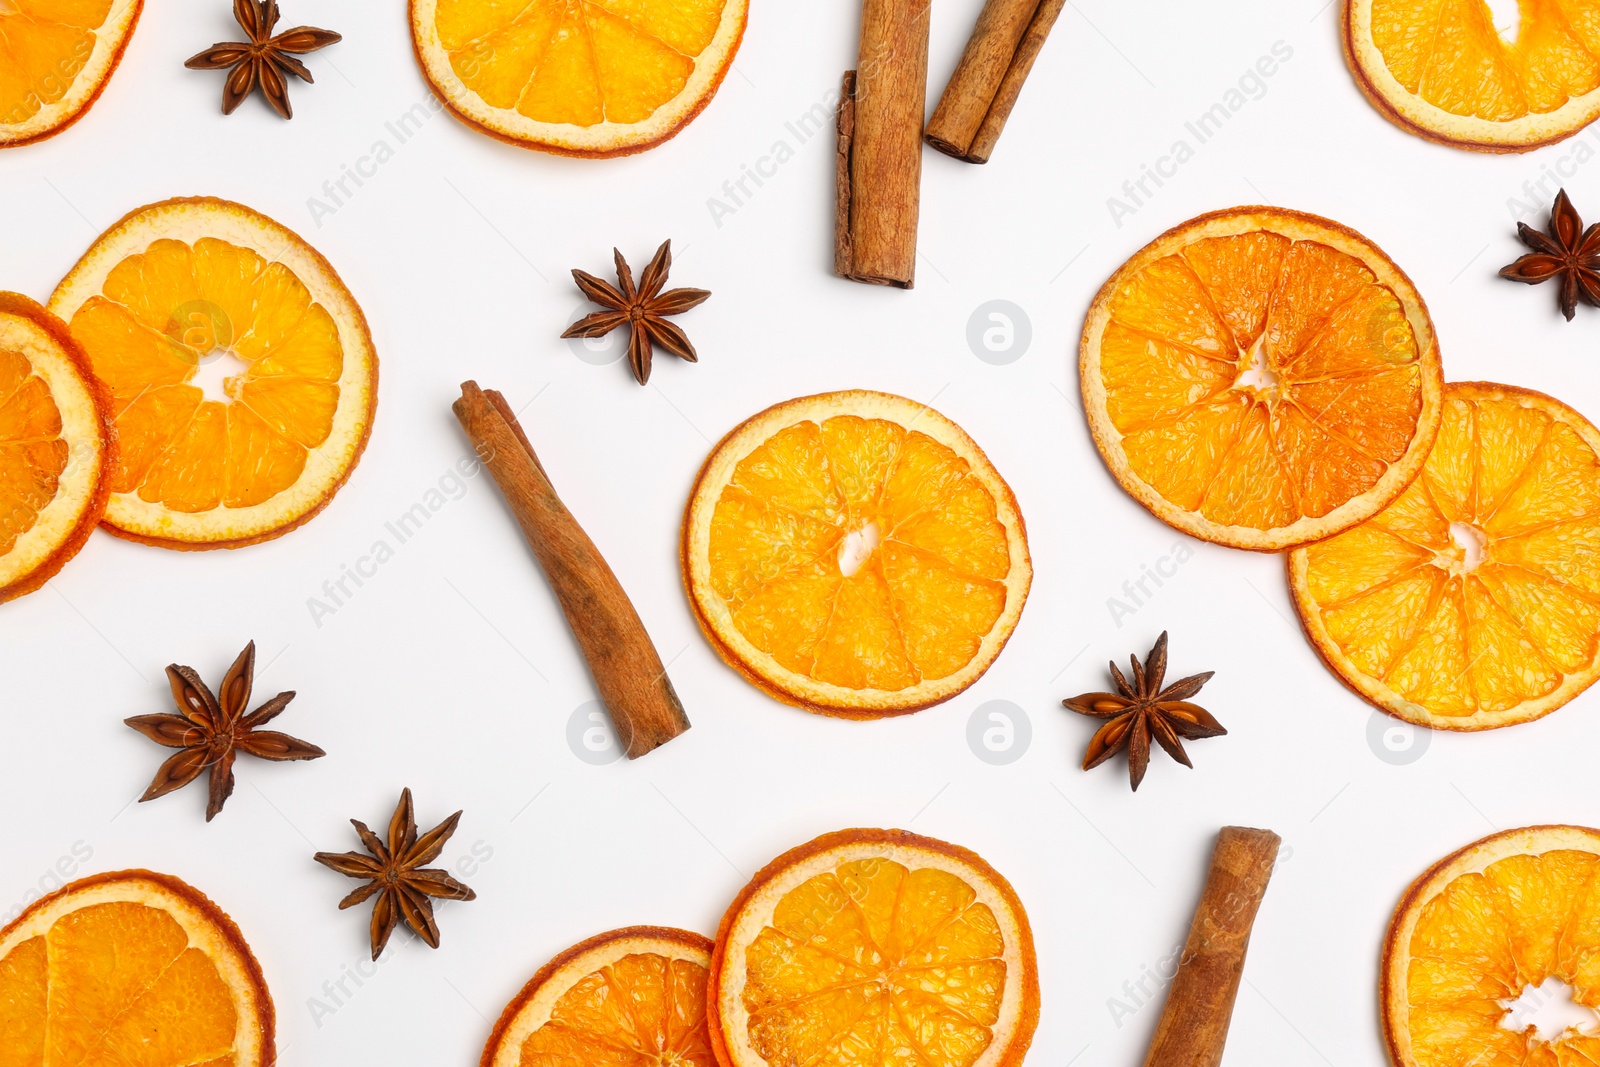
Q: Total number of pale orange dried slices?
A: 12